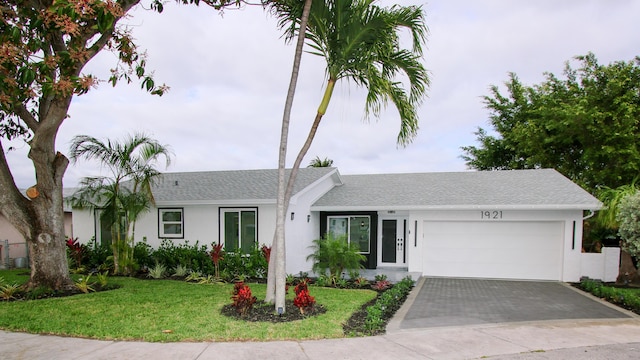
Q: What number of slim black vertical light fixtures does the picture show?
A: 2